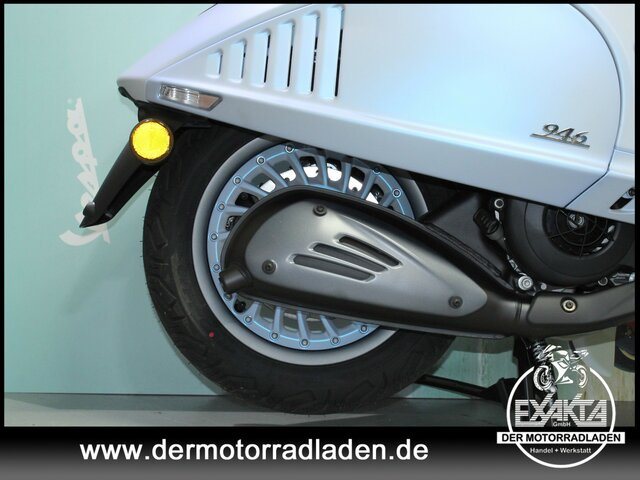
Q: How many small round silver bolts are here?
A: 14